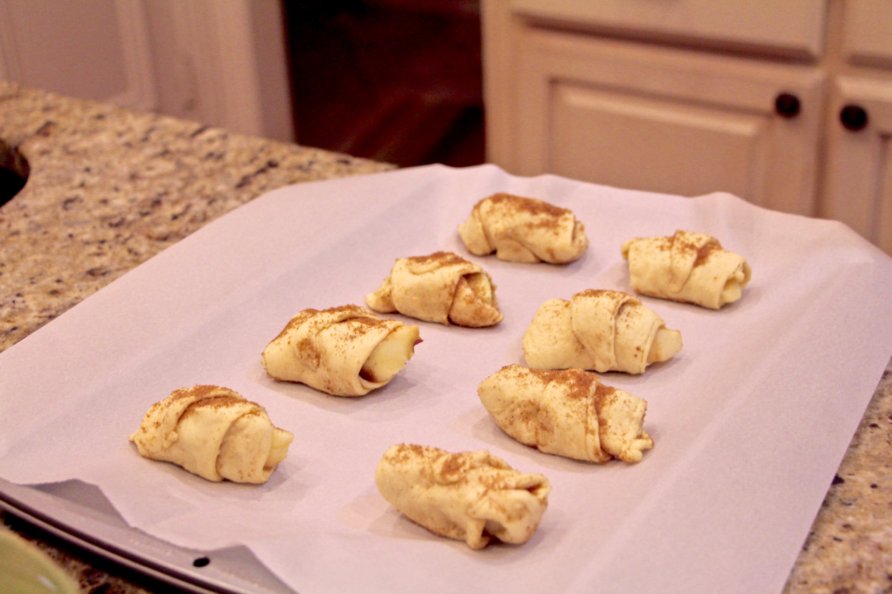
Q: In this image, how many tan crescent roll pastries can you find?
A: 8